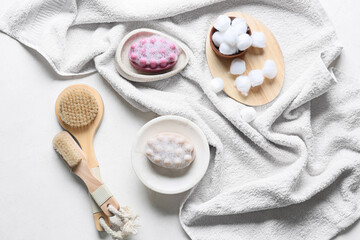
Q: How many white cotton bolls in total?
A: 13